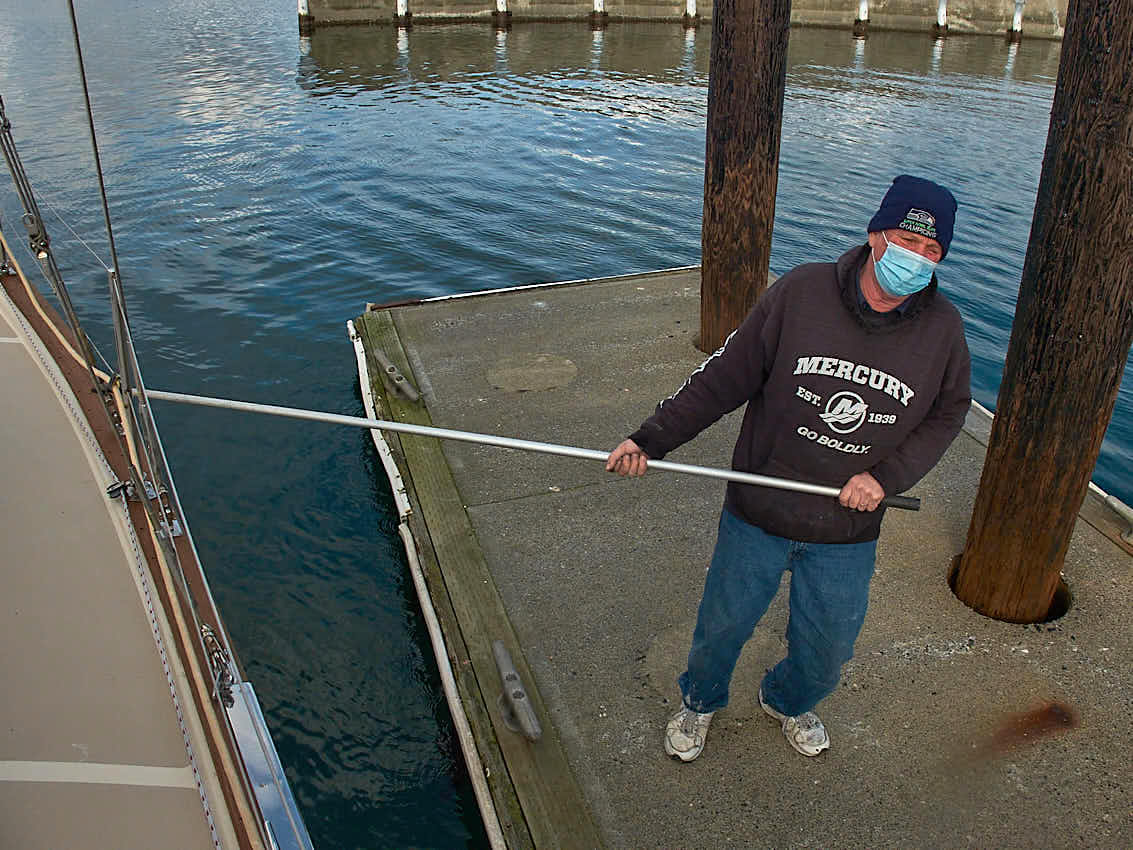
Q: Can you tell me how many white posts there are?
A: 8